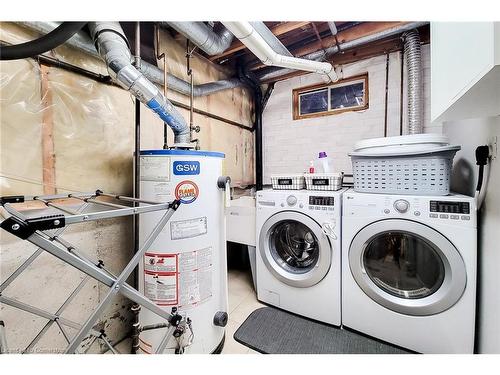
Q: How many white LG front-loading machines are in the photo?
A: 2